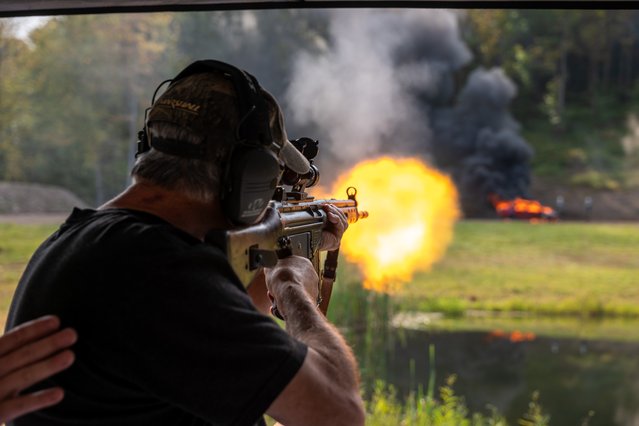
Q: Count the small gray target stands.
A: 2